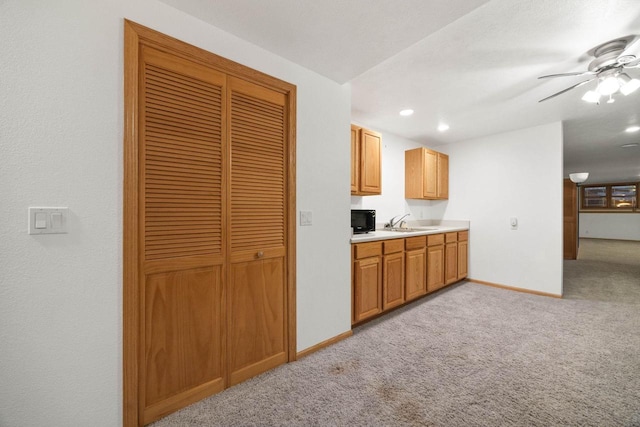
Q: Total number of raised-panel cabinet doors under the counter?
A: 6